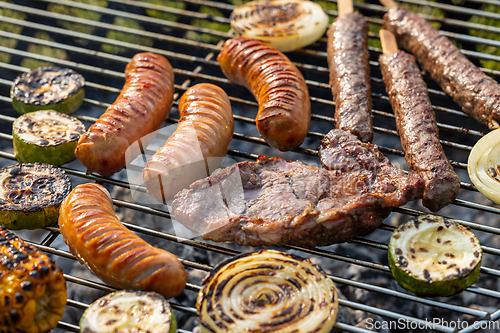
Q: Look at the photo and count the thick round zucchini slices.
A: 5